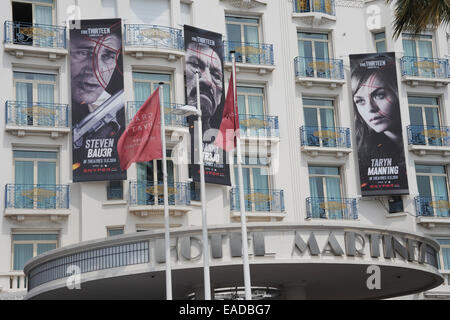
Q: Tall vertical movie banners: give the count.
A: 3